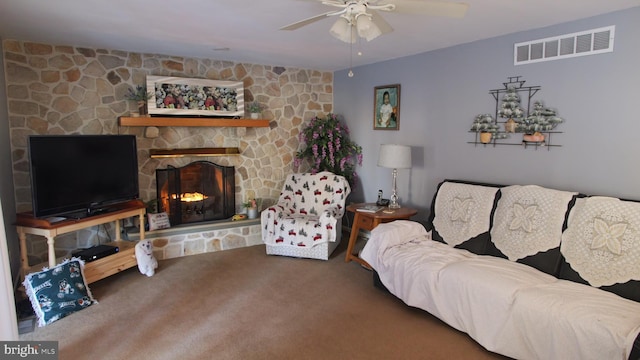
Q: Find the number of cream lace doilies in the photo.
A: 3